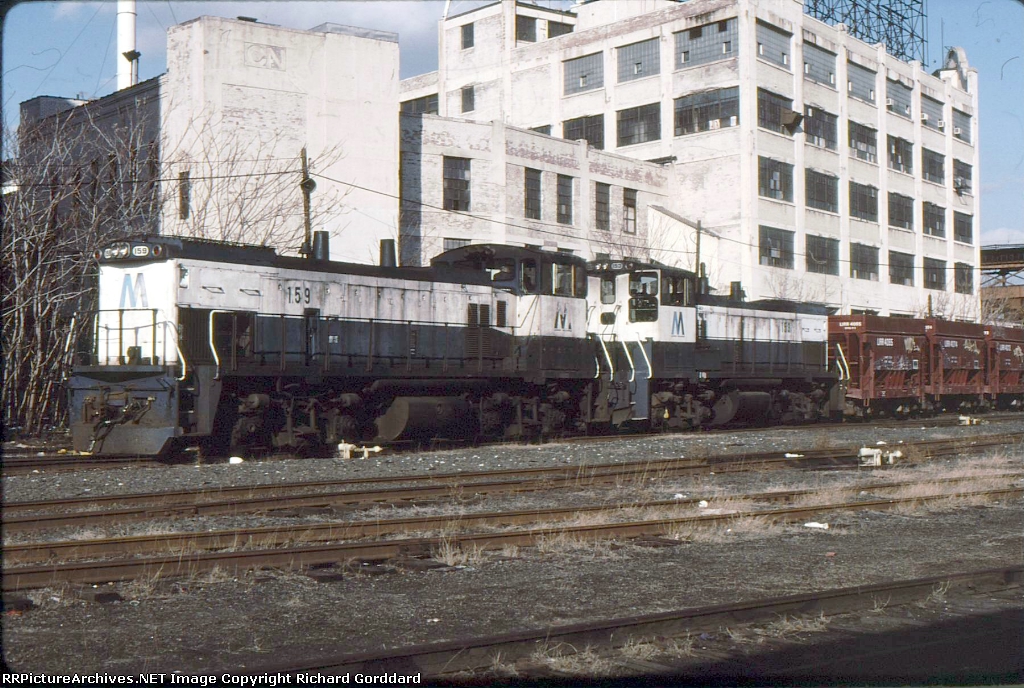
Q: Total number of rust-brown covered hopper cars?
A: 3